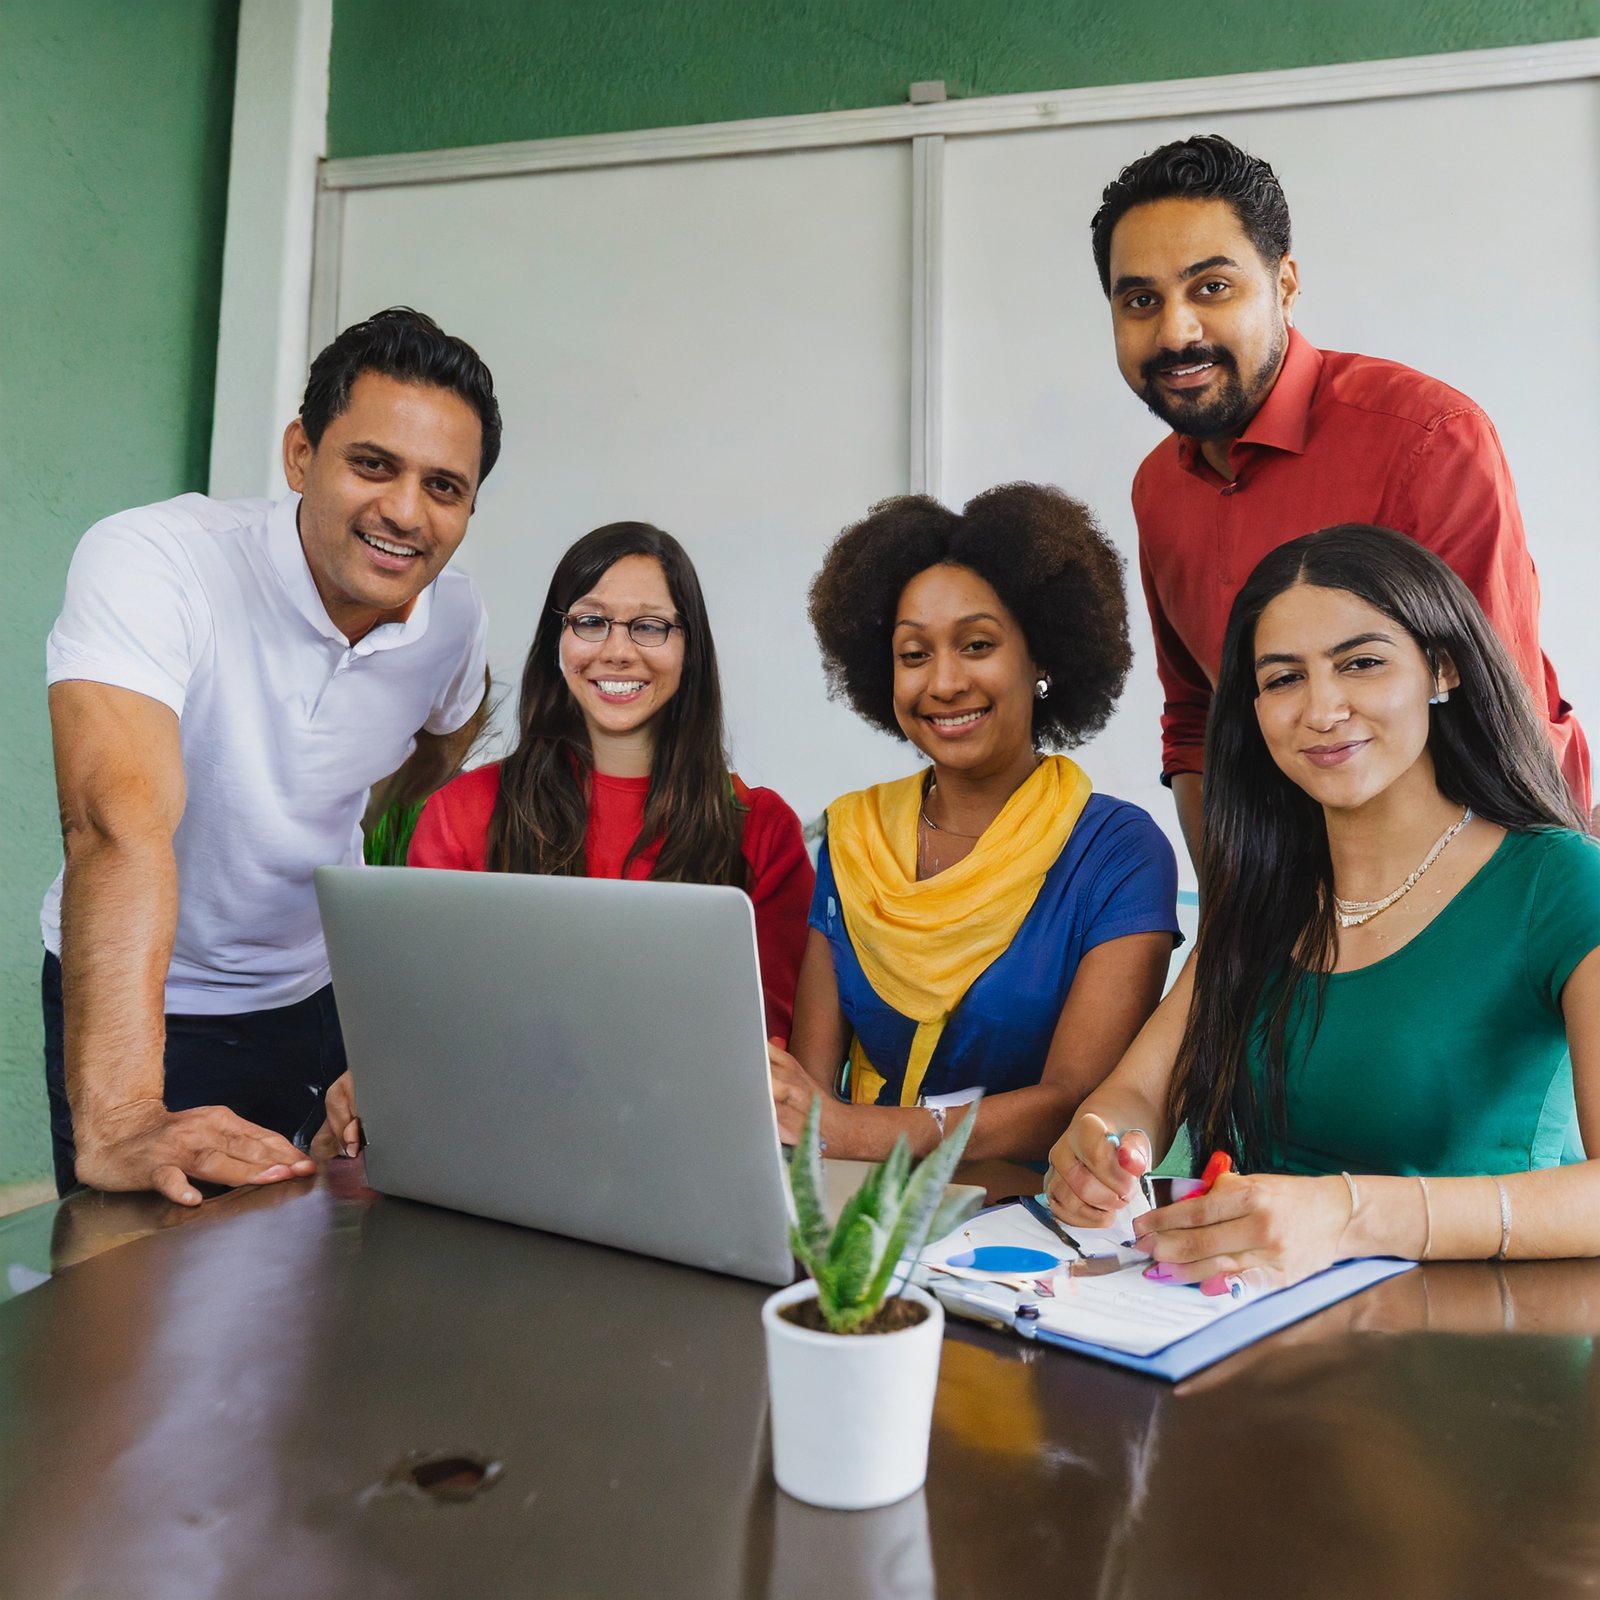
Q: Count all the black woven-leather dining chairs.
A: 0